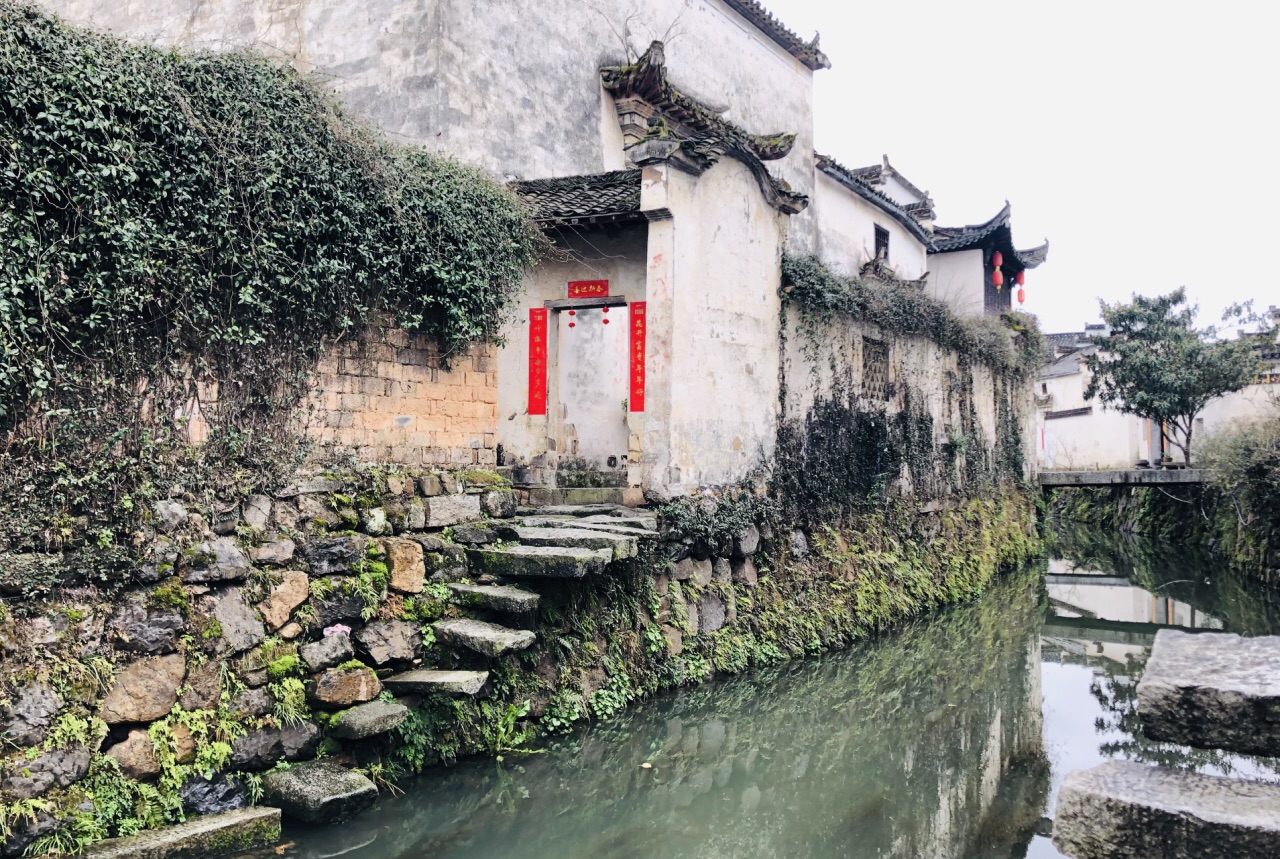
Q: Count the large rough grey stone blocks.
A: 2